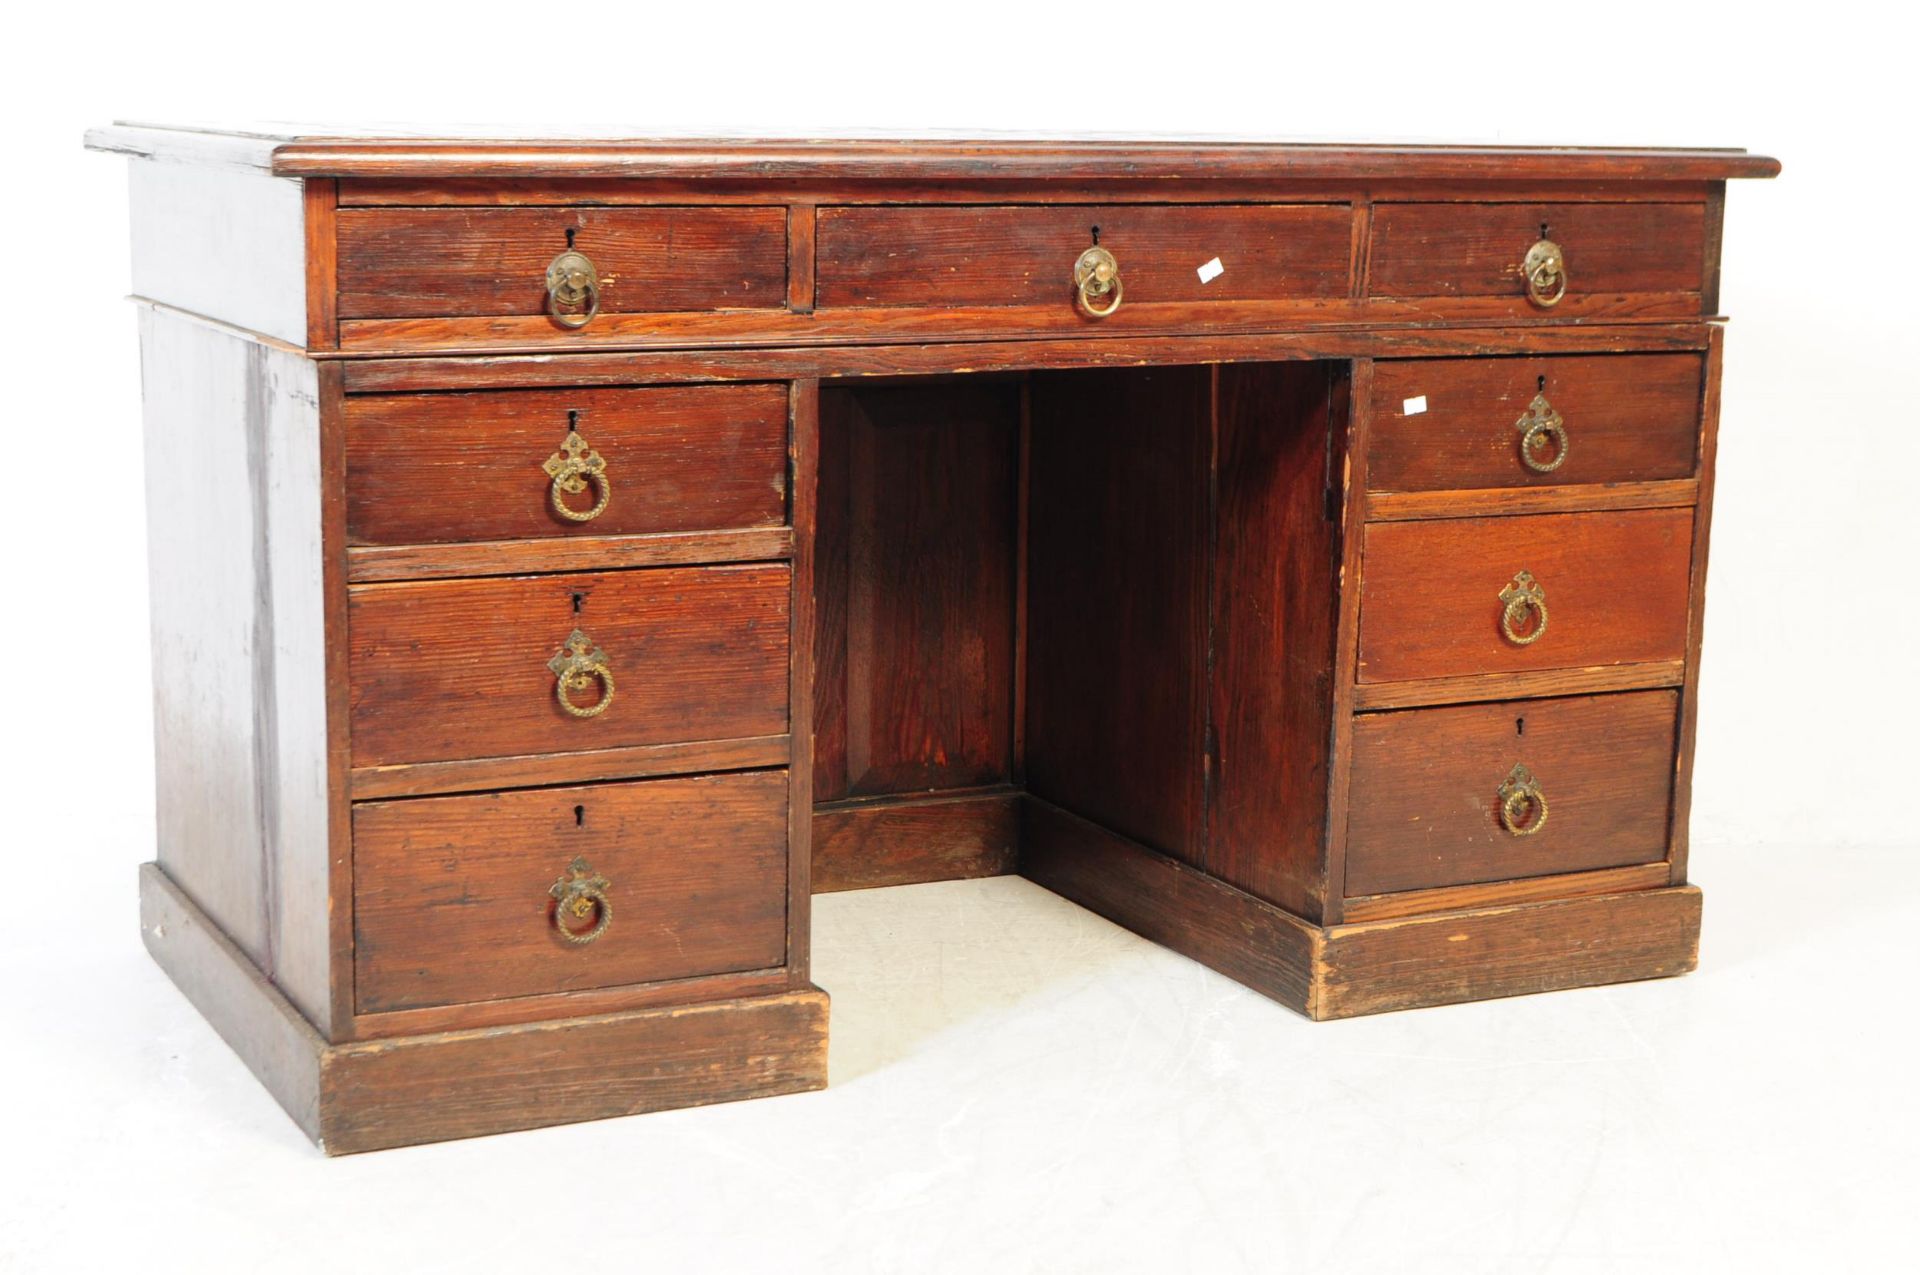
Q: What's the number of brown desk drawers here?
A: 9